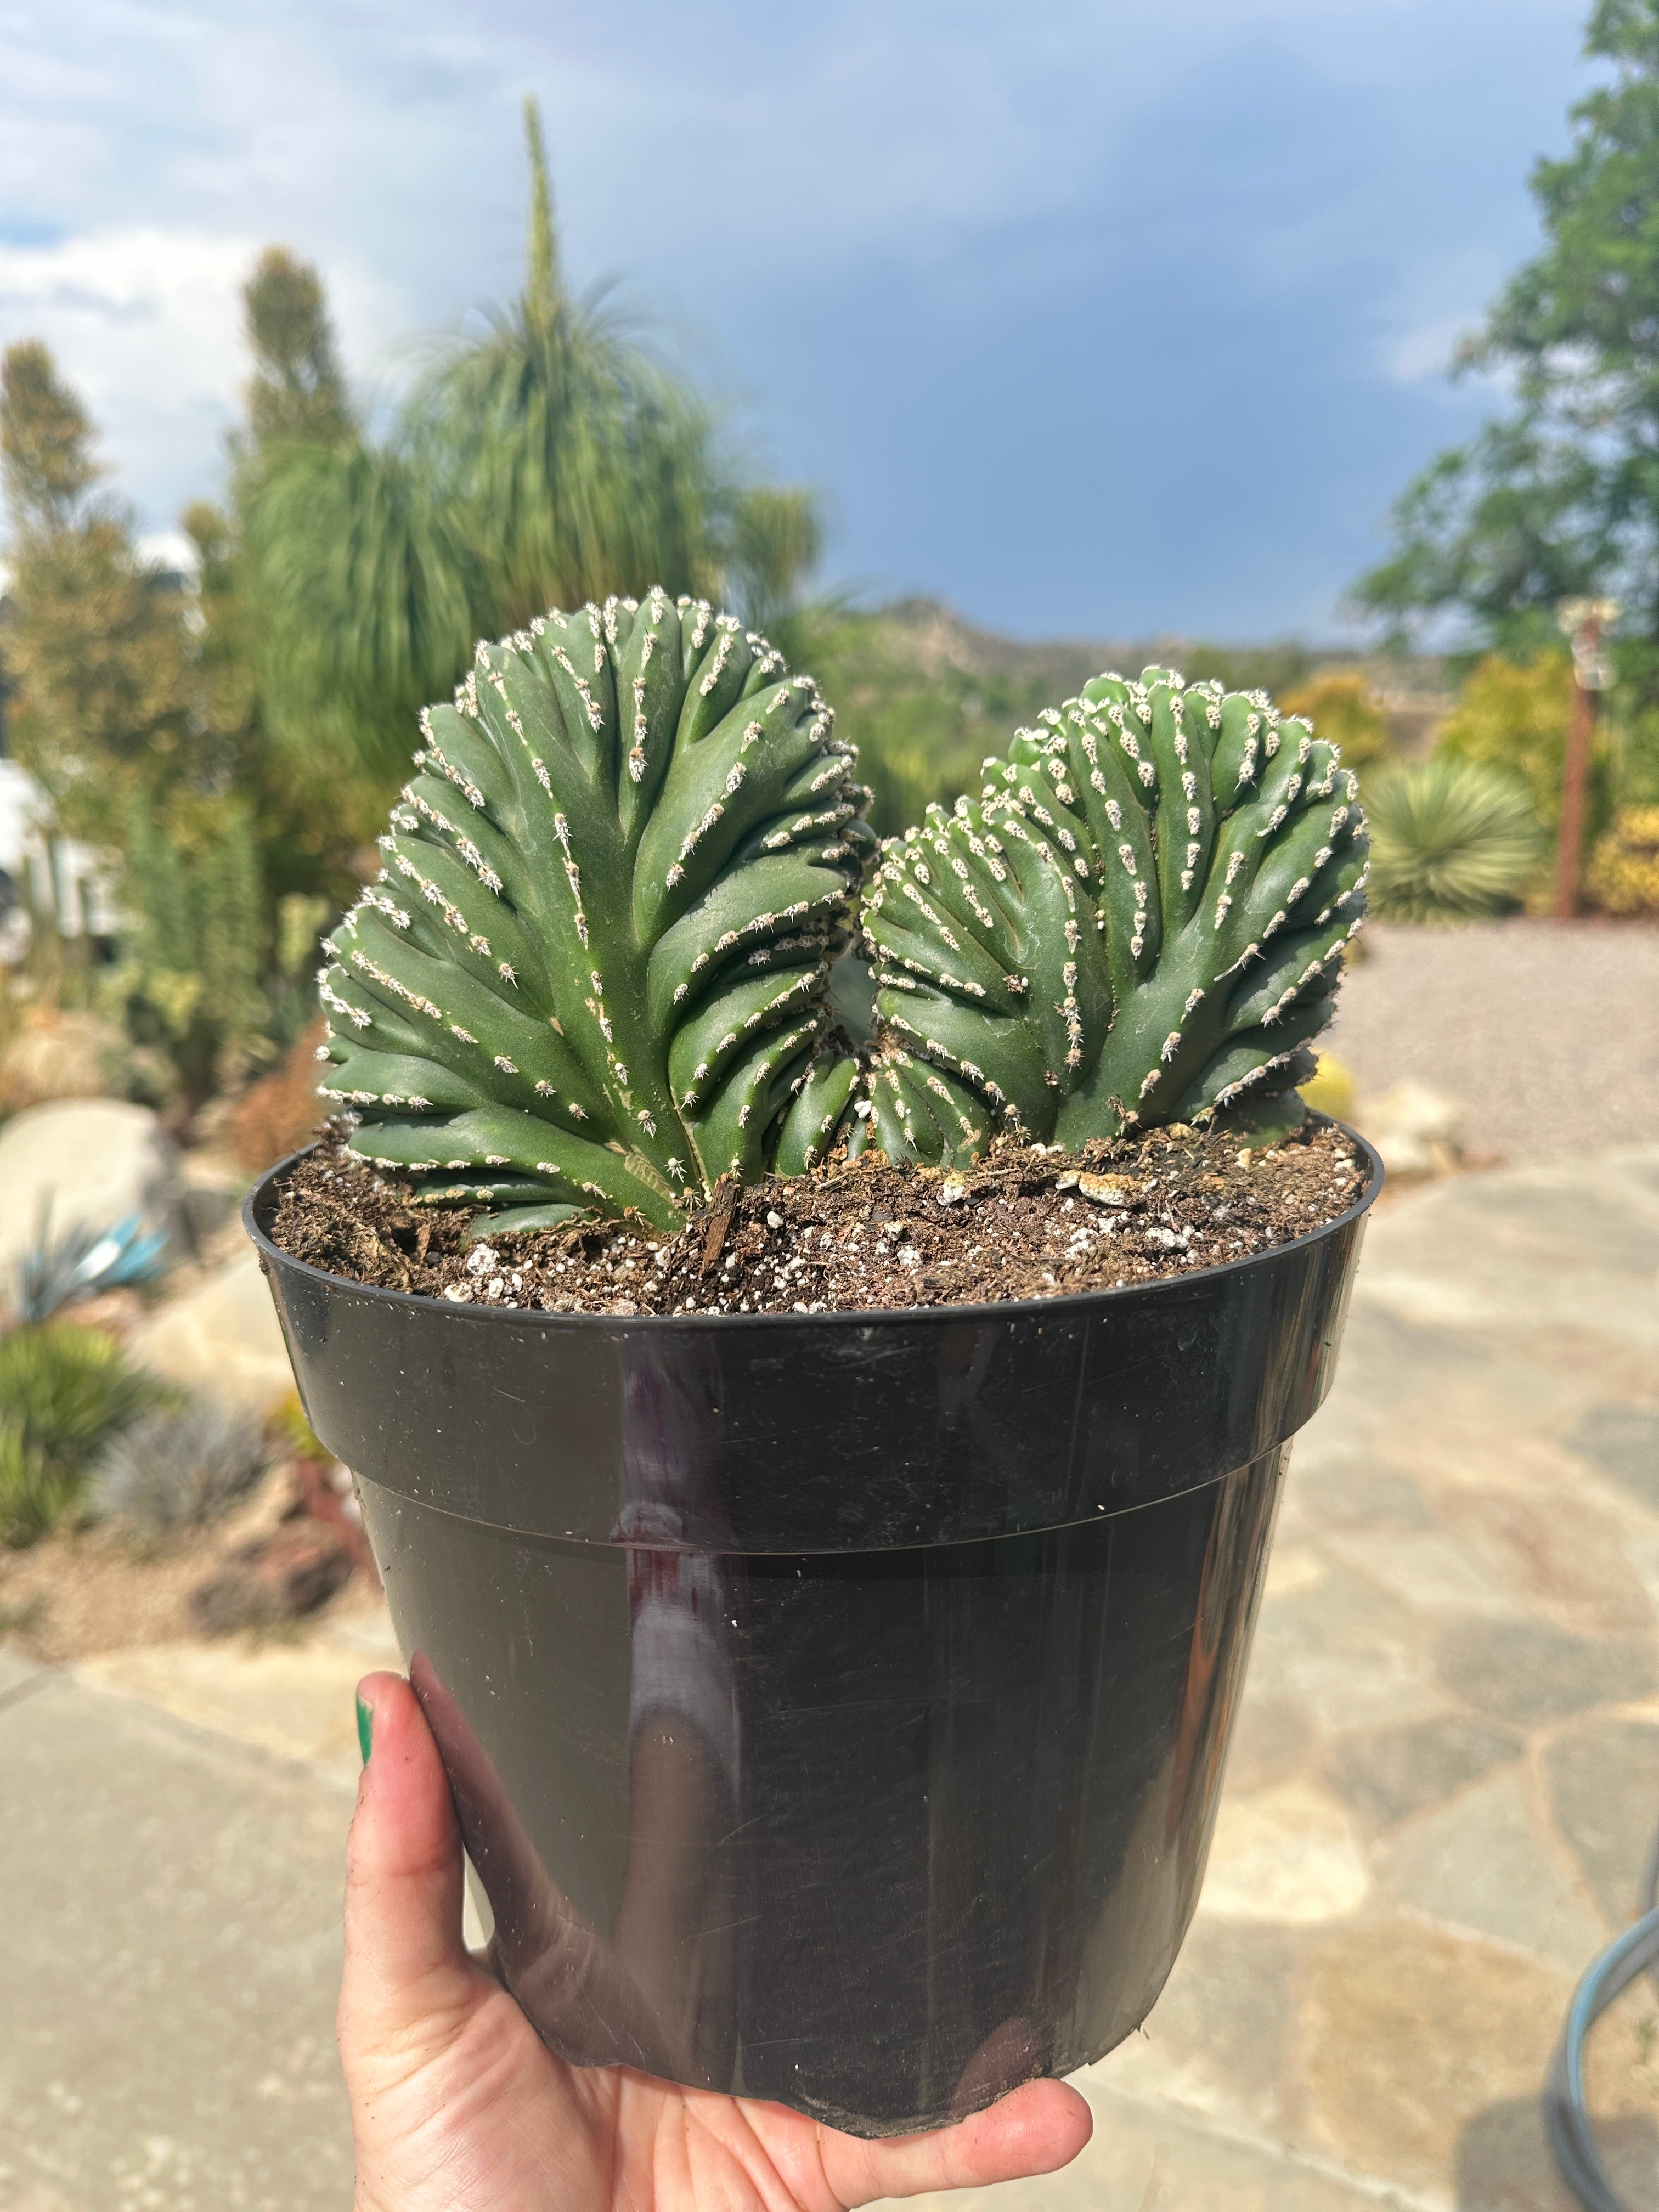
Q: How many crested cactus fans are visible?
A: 2